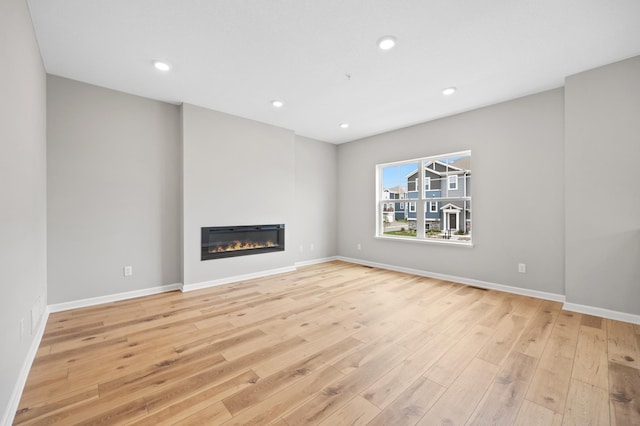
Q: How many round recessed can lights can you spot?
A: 5